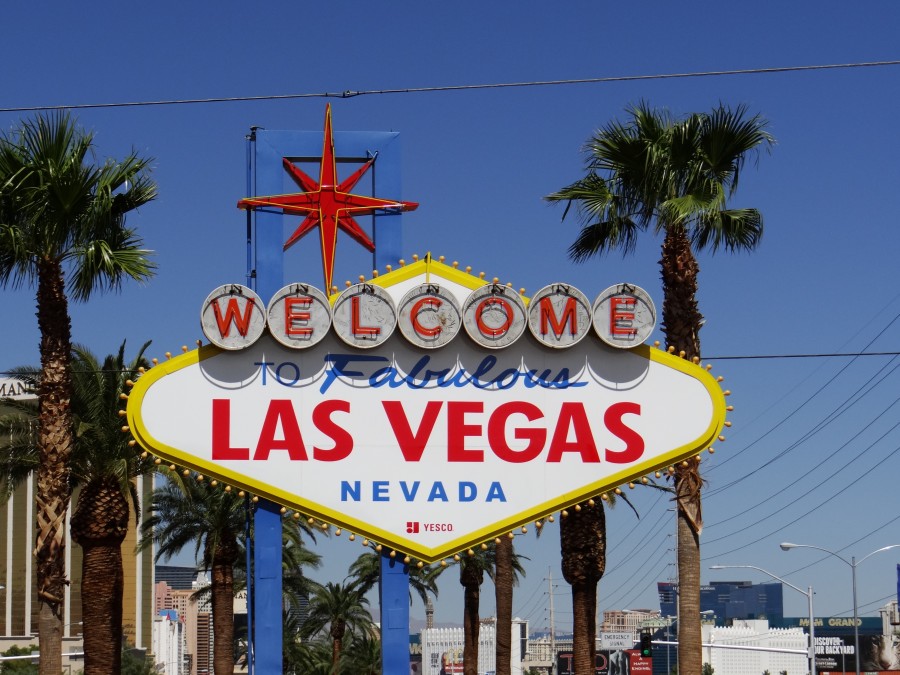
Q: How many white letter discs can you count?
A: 7